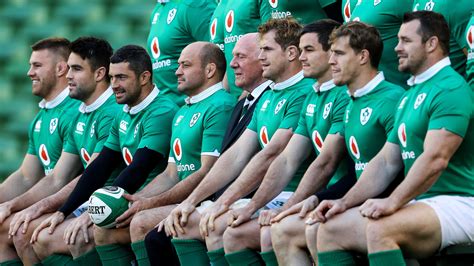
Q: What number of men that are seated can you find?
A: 9